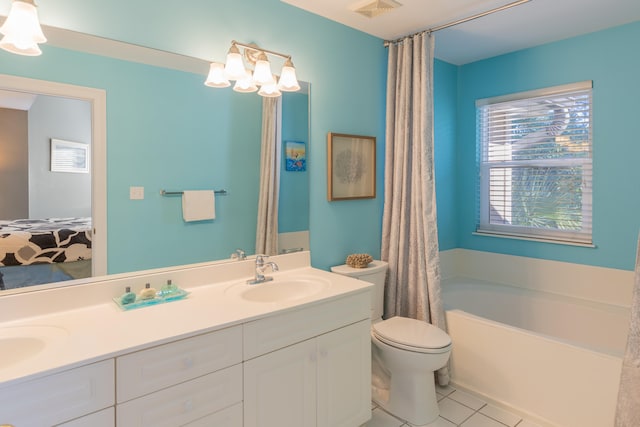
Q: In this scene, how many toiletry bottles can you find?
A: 3